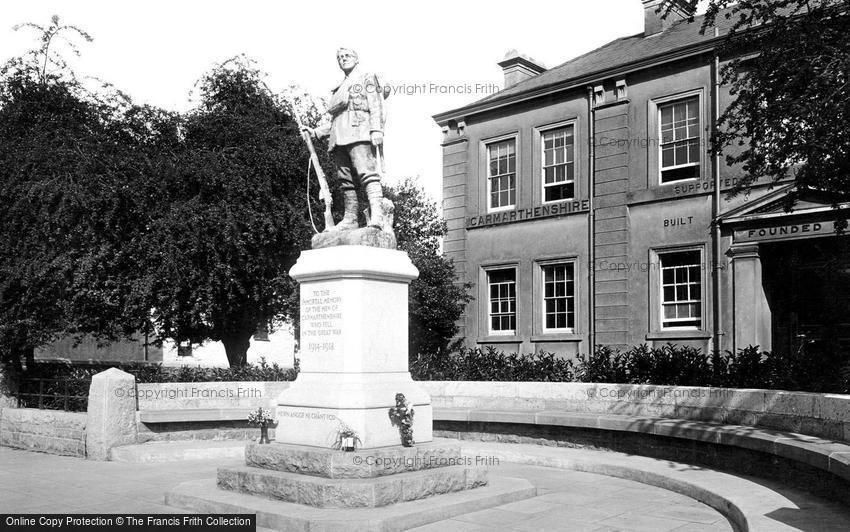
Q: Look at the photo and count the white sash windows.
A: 6